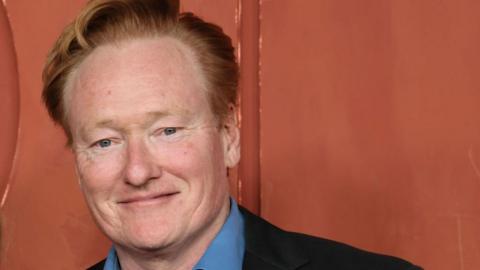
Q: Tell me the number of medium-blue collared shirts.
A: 1